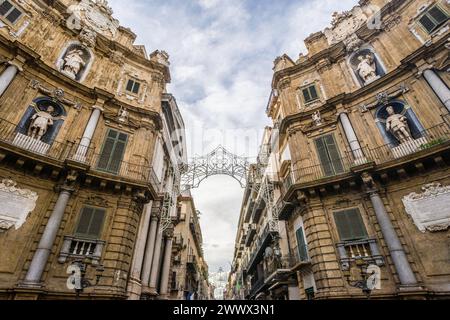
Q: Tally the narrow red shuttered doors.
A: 0